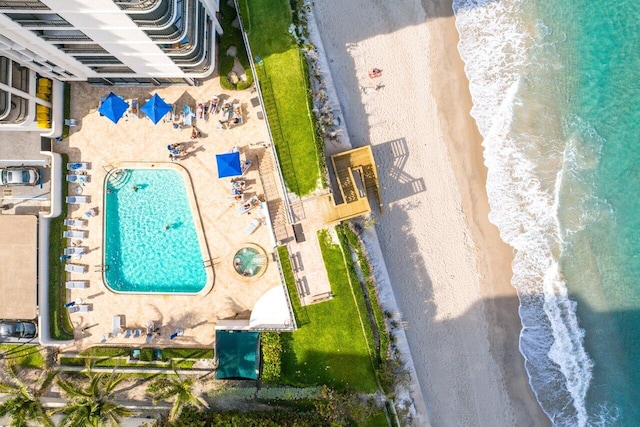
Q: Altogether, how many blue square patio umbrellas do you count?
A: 3